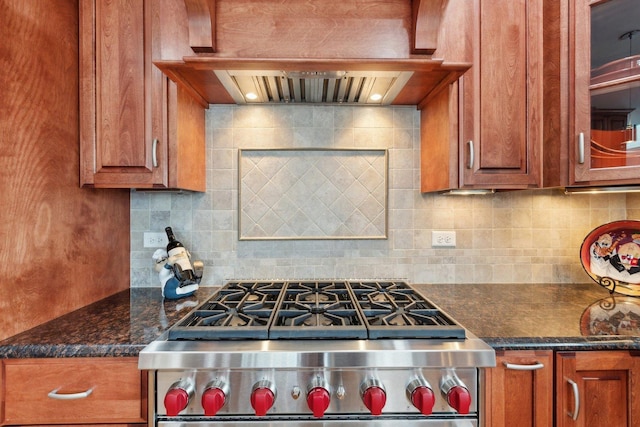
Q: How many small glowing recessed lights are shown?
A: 2